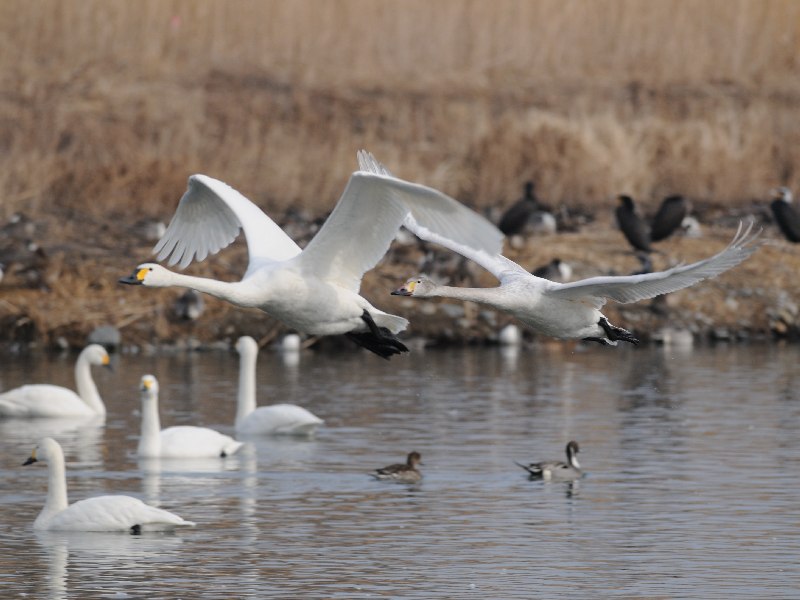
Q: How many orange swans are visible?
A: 0